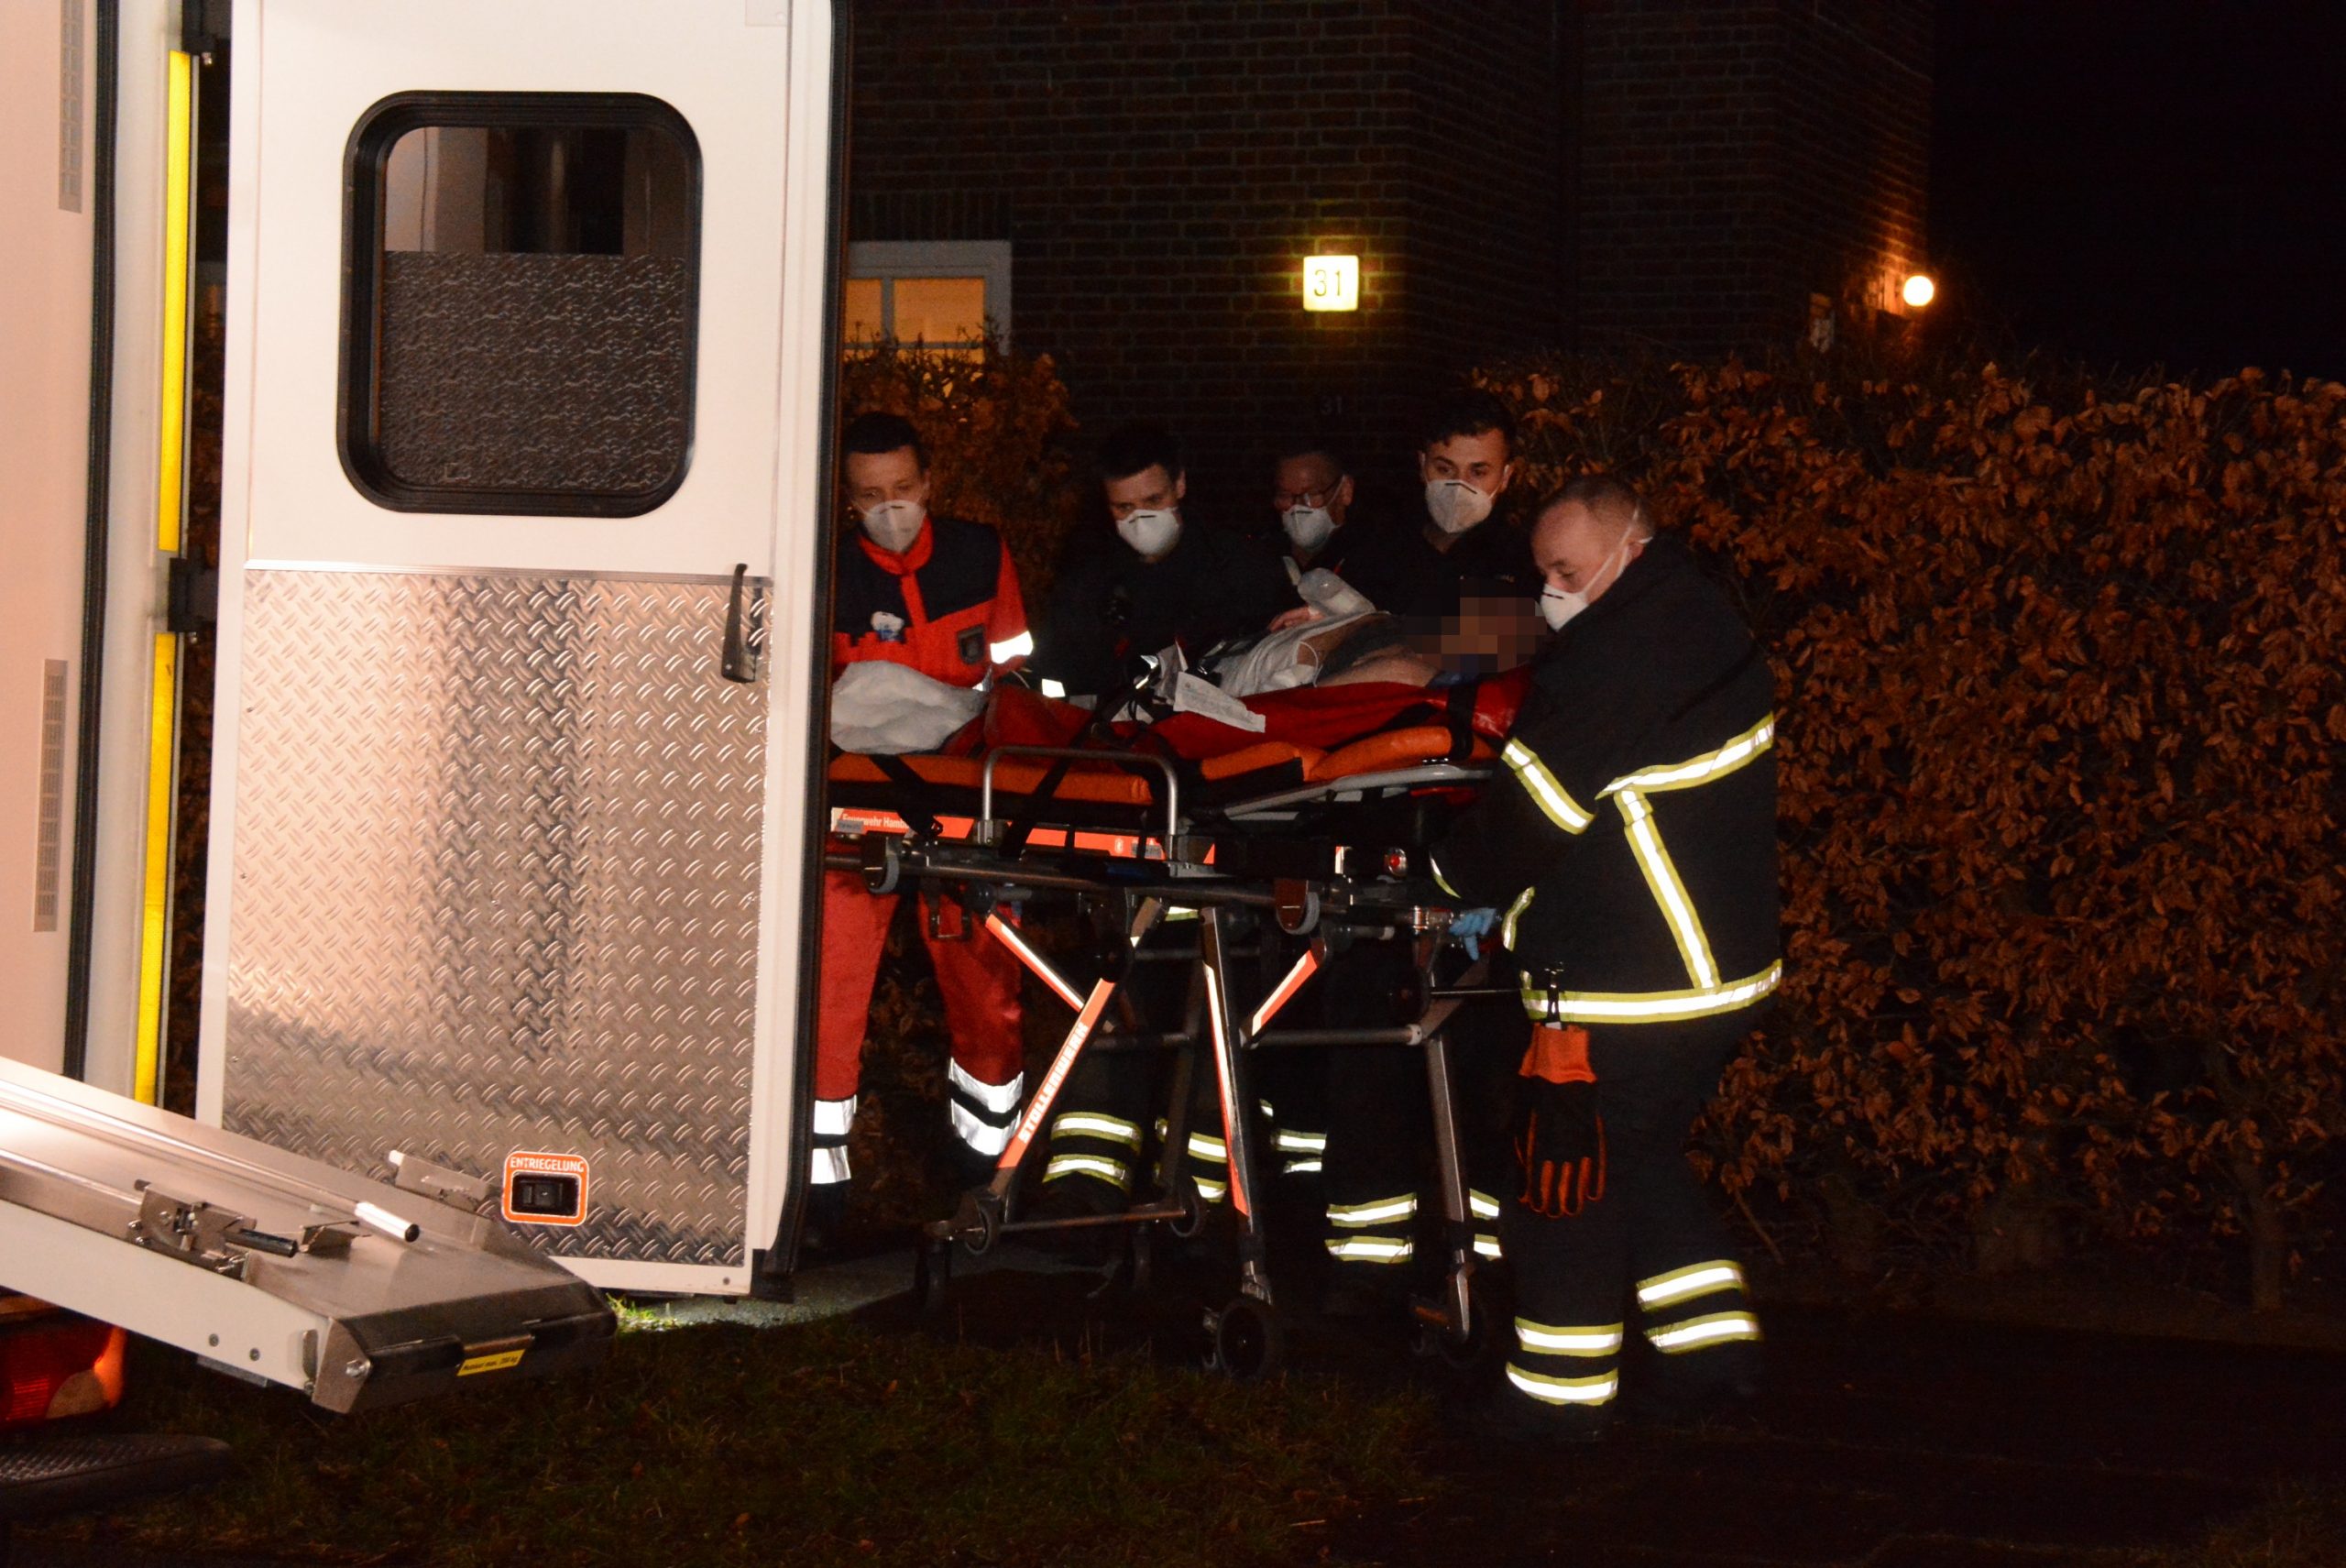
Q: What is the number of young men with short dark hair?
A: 3